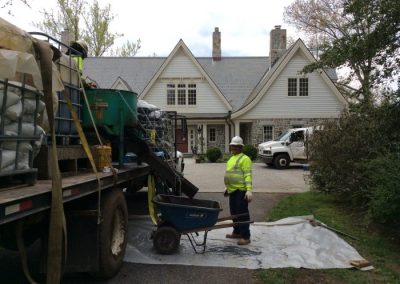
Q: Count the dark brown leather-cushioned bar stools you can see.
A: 0